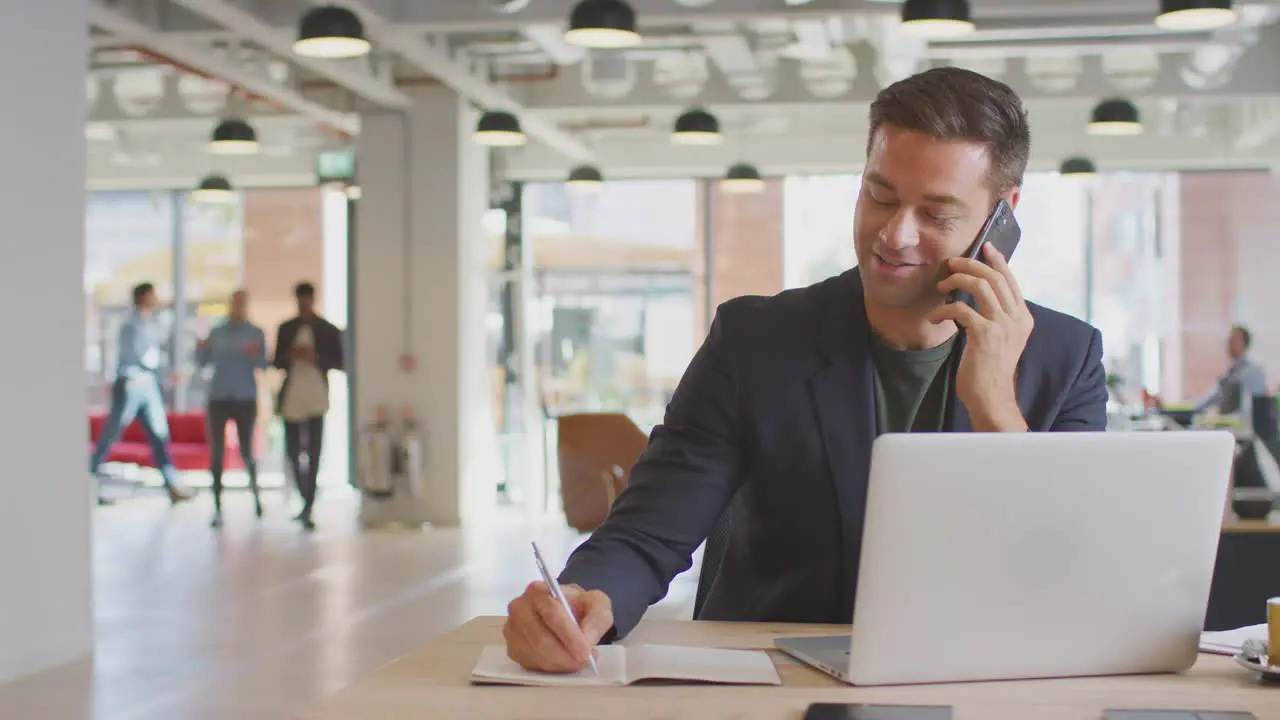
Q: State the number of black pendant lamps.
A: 12